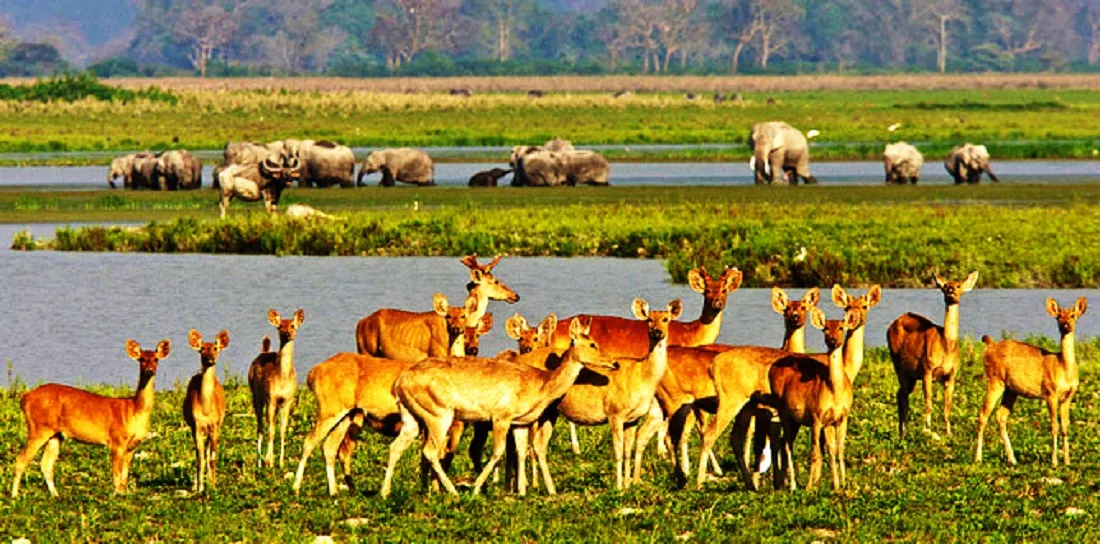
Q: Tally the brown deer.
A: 15